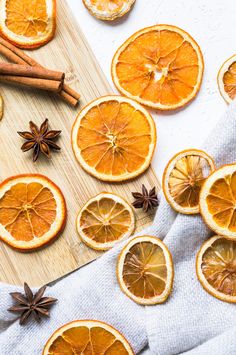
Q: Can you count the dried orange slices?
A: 13